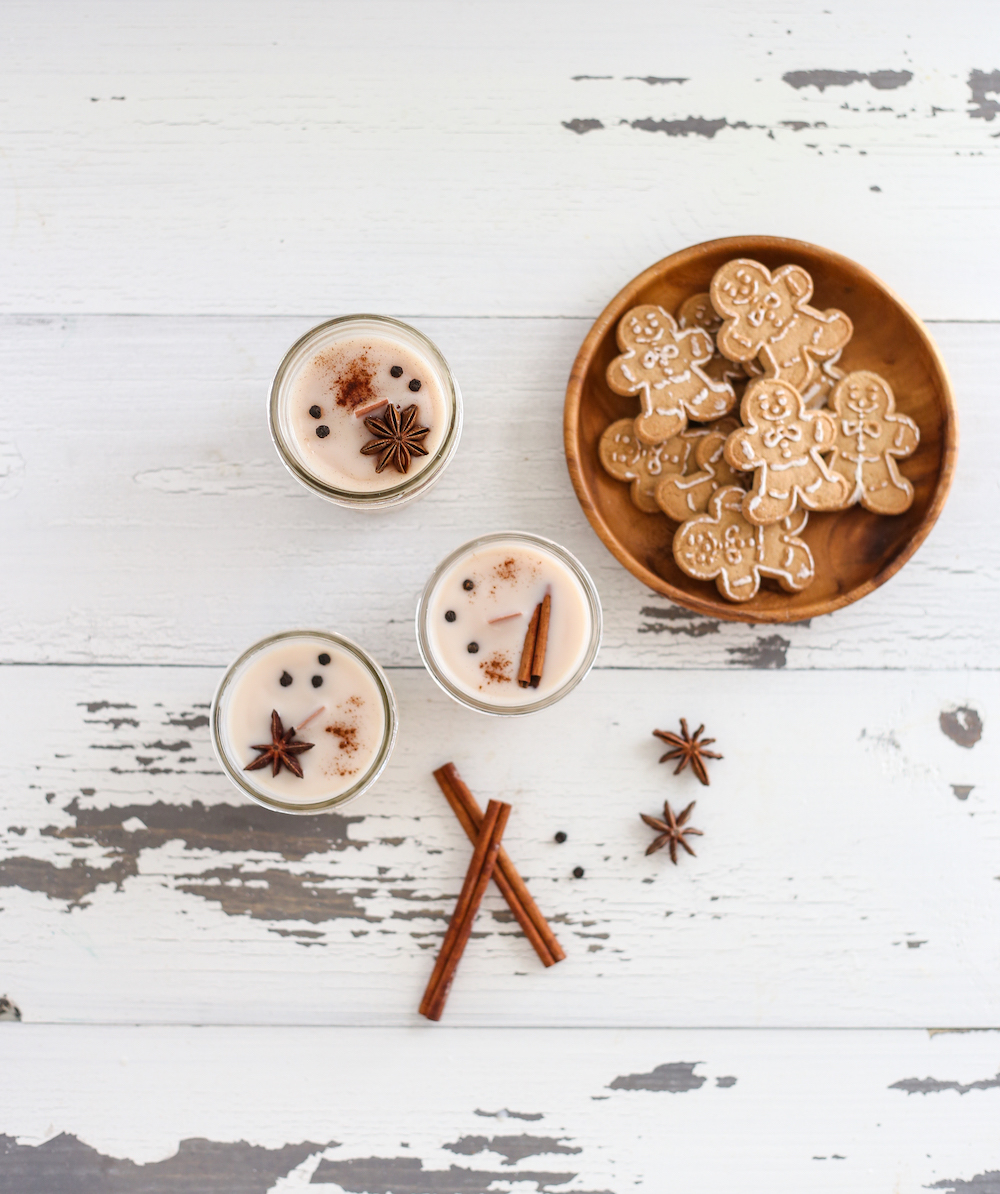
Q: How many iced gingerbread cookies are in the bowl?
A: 9